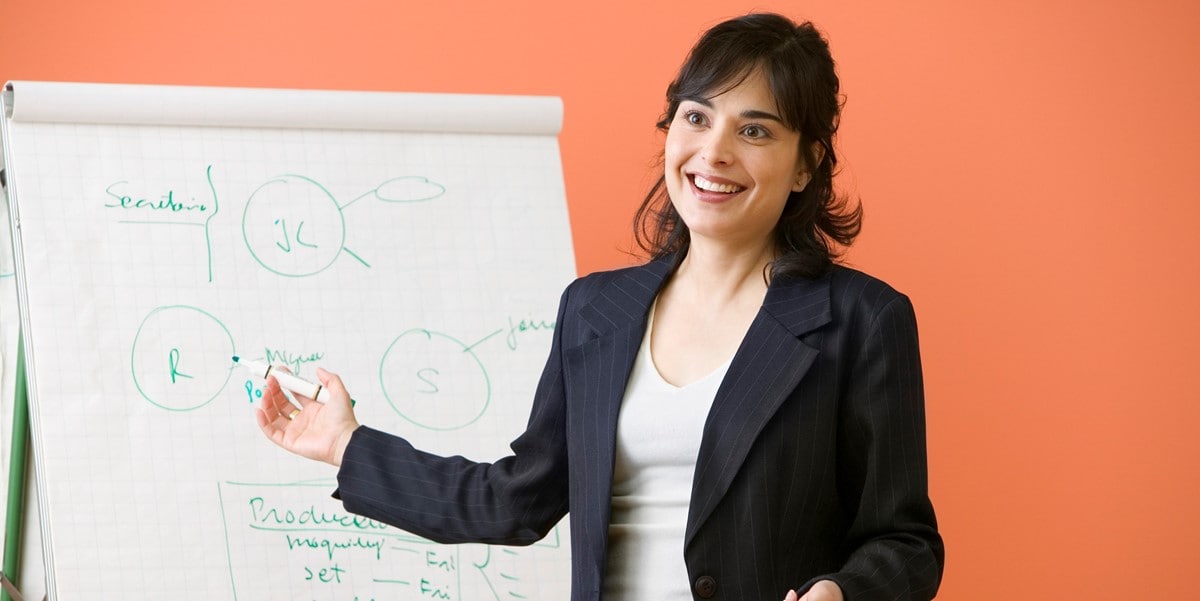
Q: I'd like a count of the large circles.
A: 3